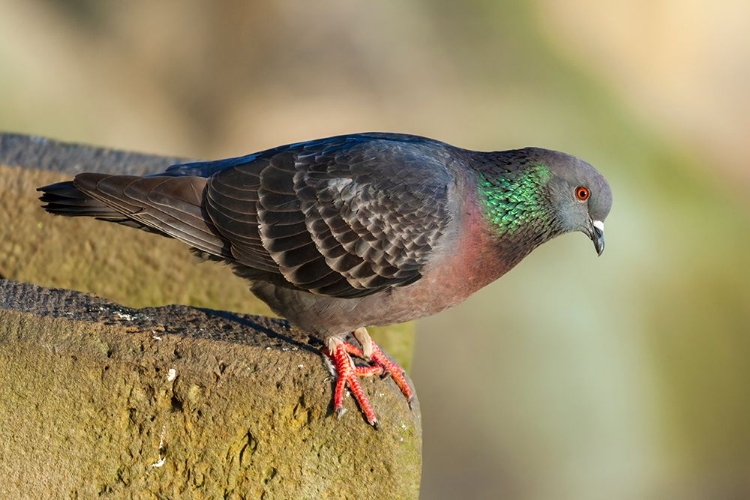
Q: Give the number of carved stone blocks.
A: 2